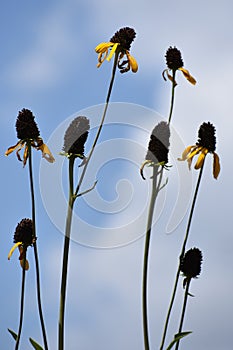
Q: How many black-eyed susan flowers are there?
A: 8